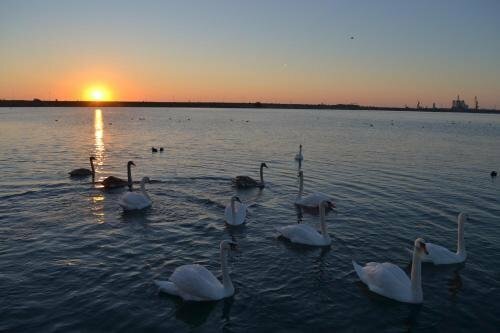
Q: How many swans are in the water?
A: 11